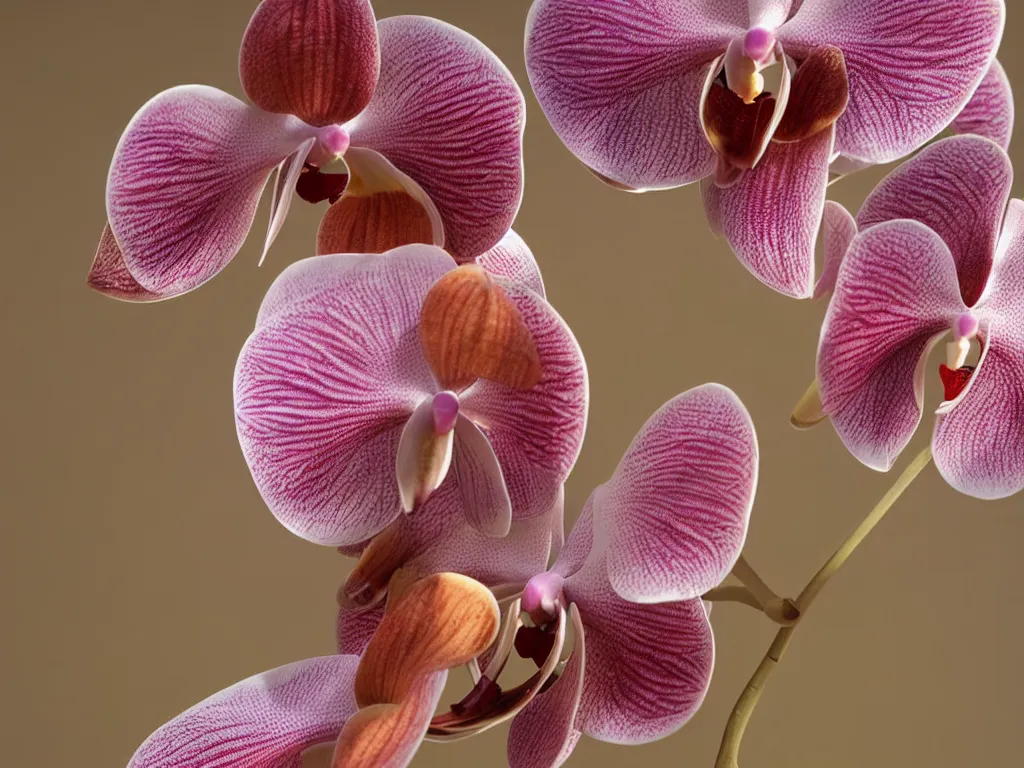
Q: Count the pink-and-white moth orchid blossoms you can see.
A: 5